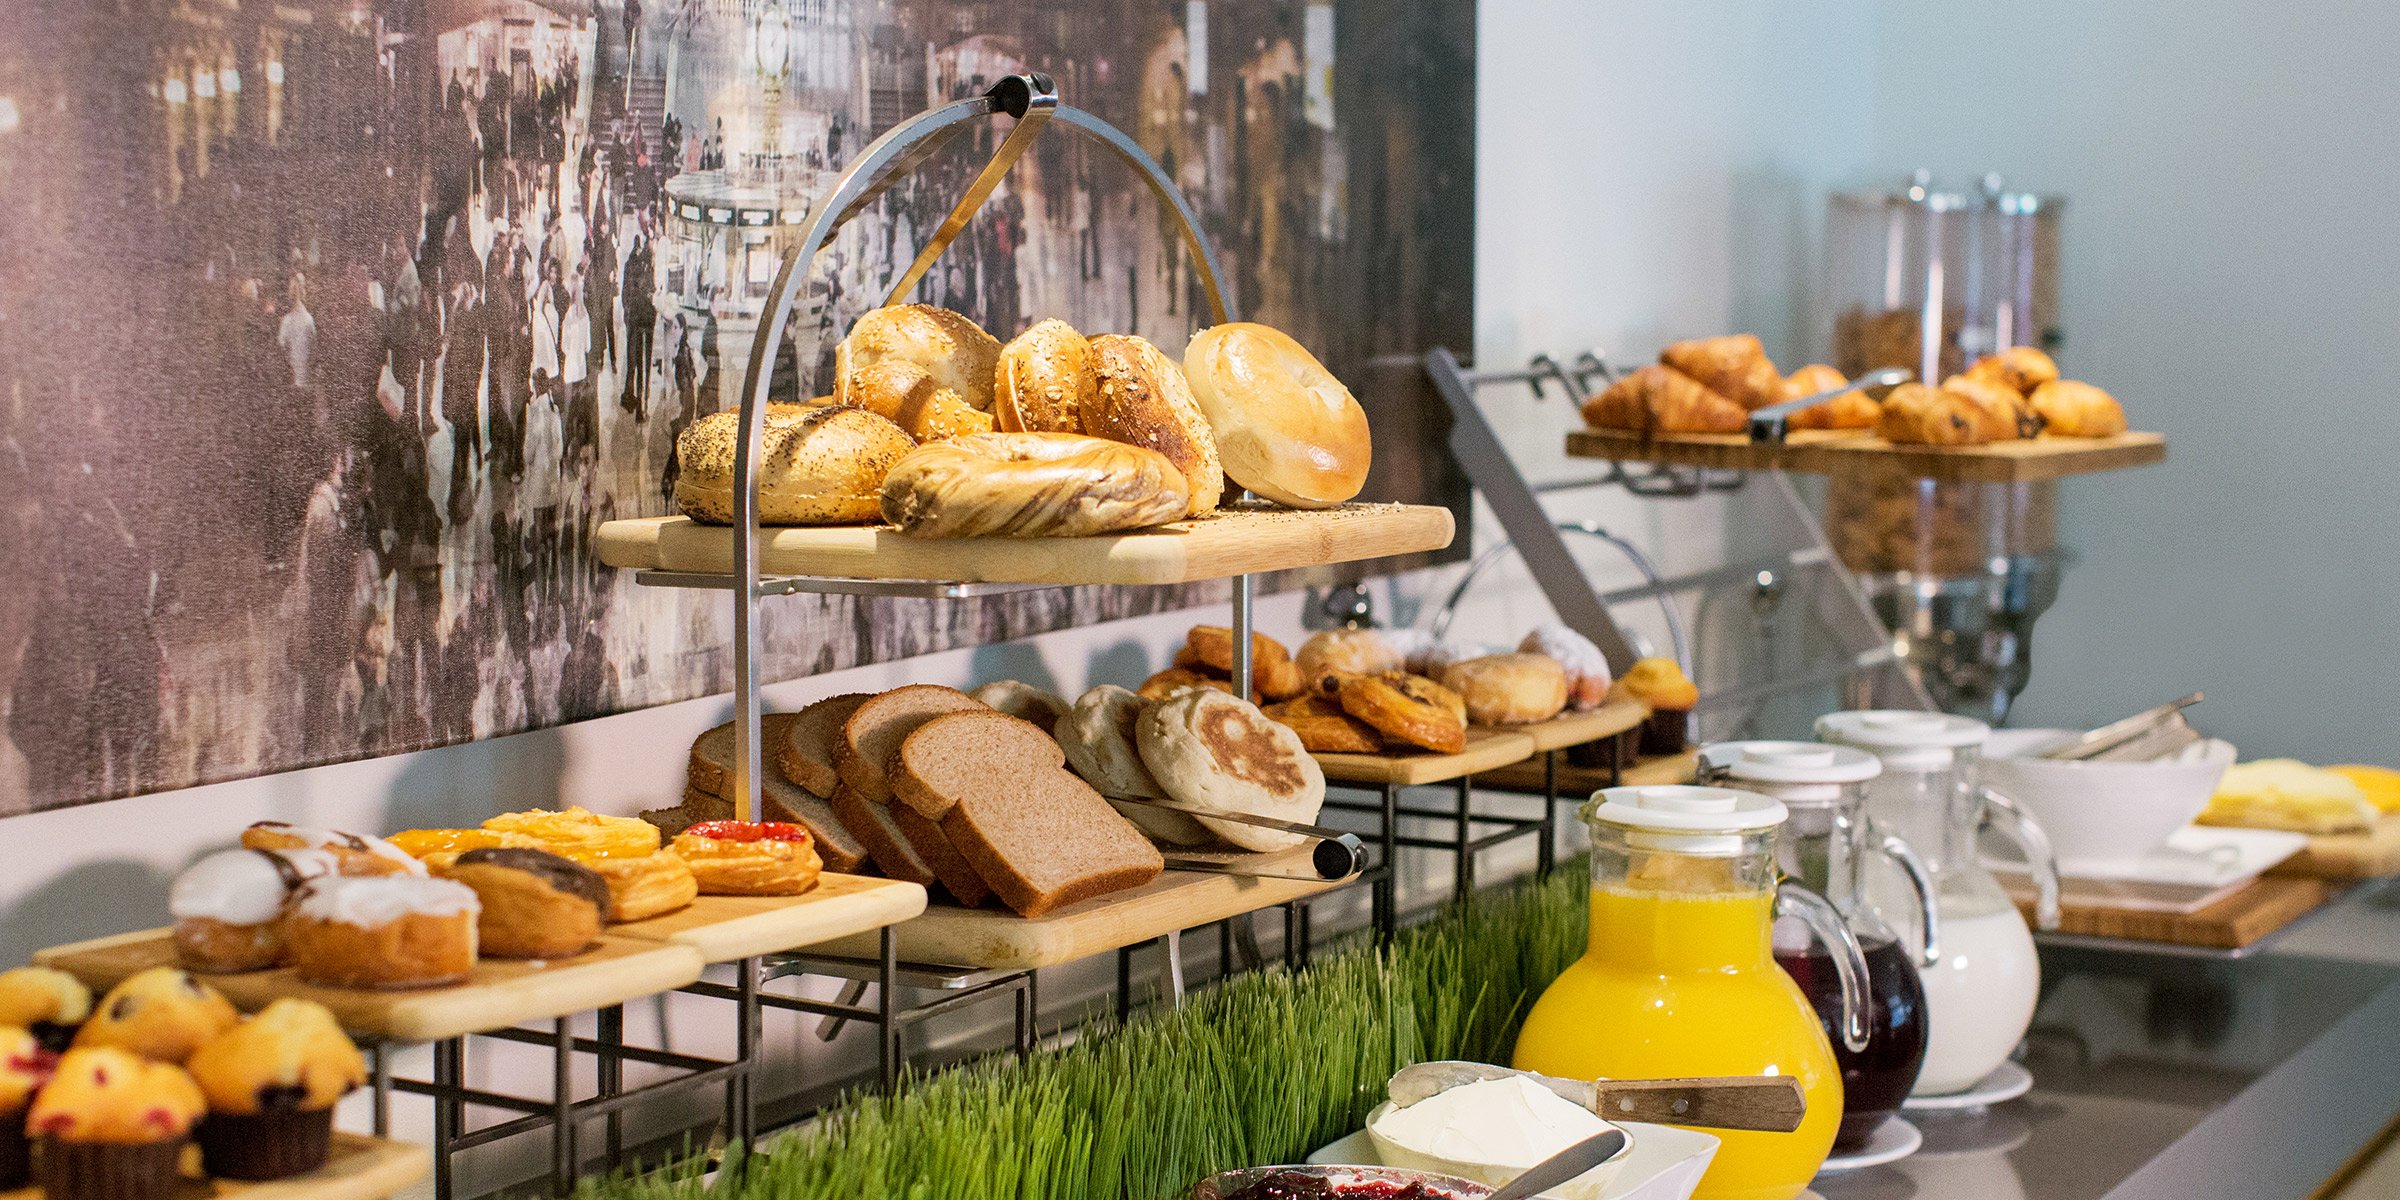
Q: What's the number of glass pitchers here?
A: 3